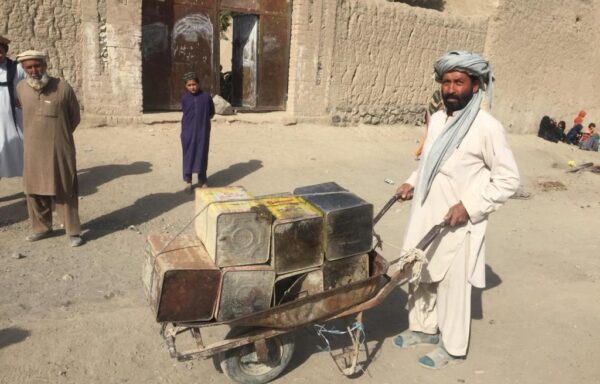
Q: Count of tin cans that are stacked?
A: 7